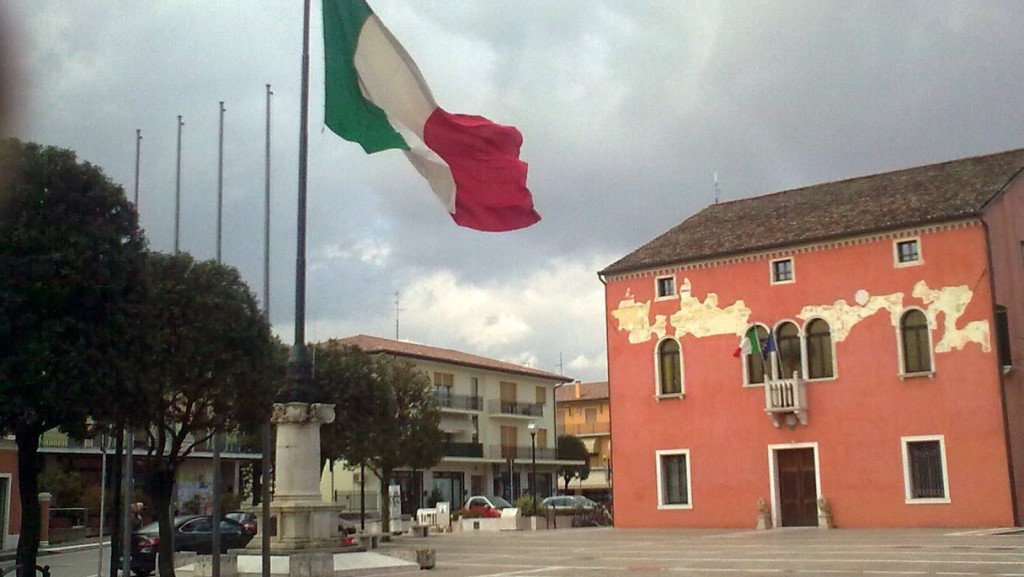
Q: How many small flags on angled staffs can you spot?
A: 2